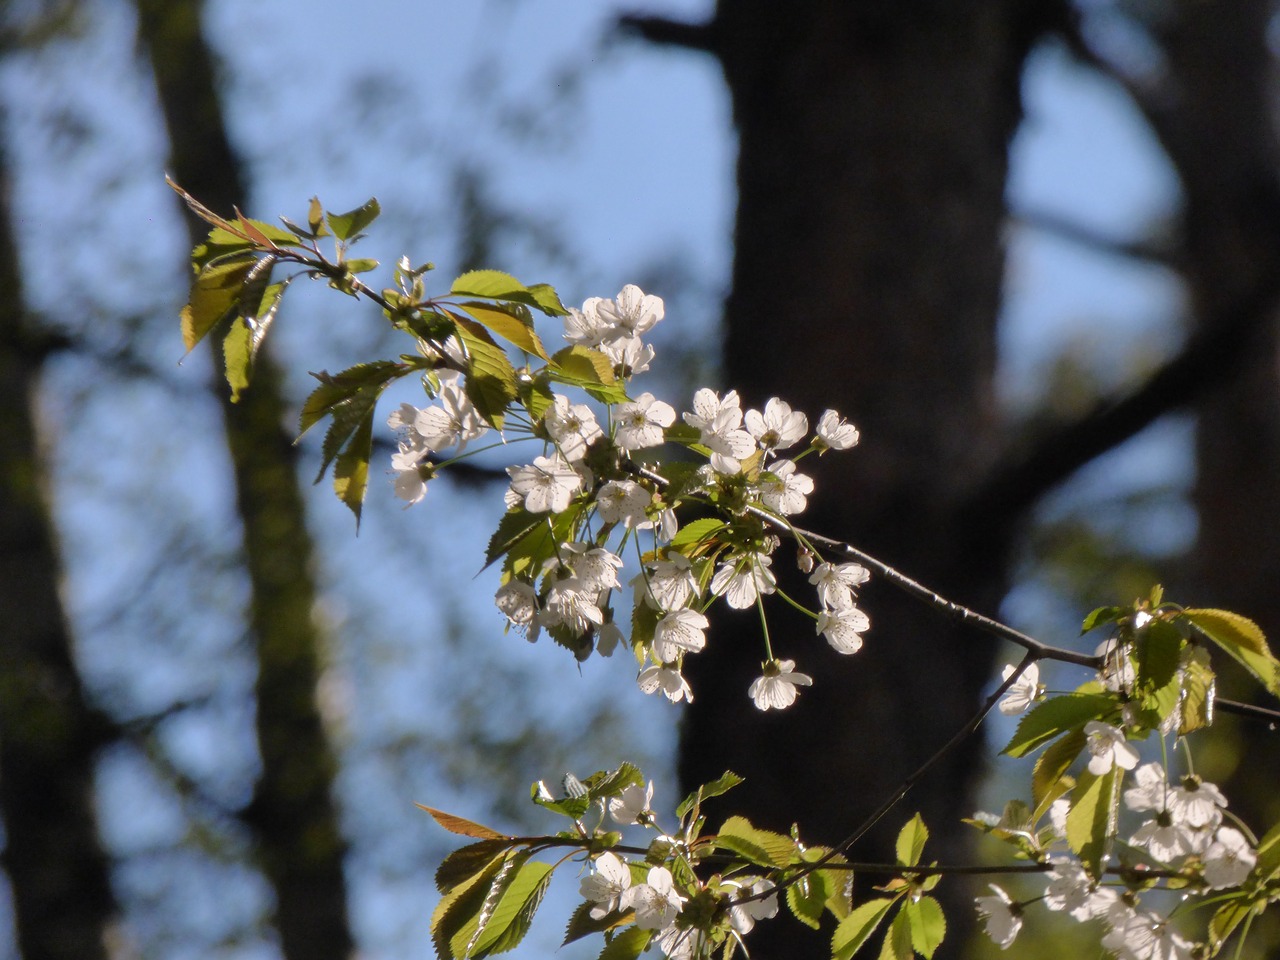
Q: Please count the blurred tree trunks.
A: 4